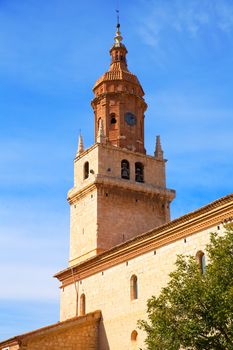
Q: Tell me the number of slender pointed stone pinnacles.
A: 3